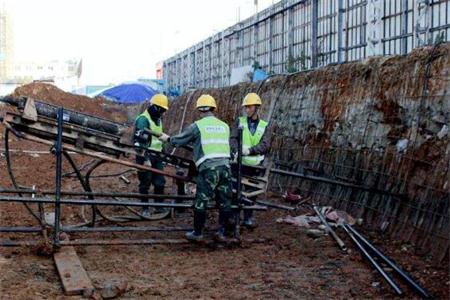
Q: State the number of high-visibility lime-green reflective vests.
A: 3